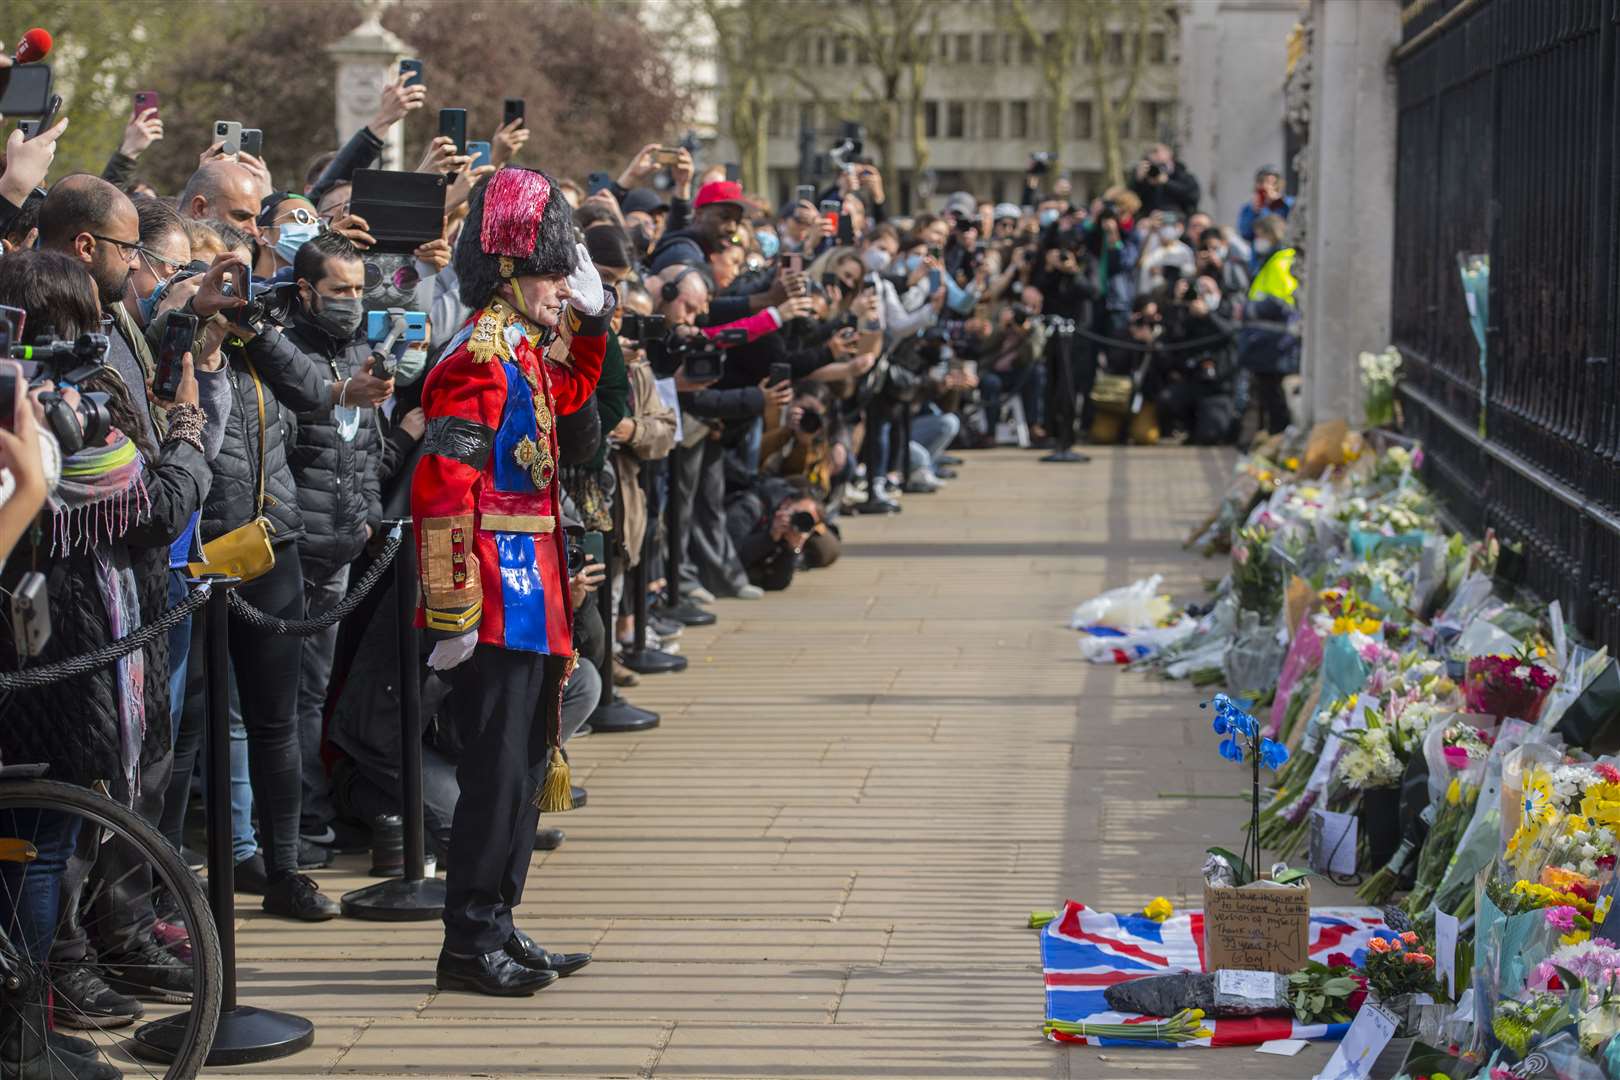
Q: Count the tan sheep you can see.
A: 0